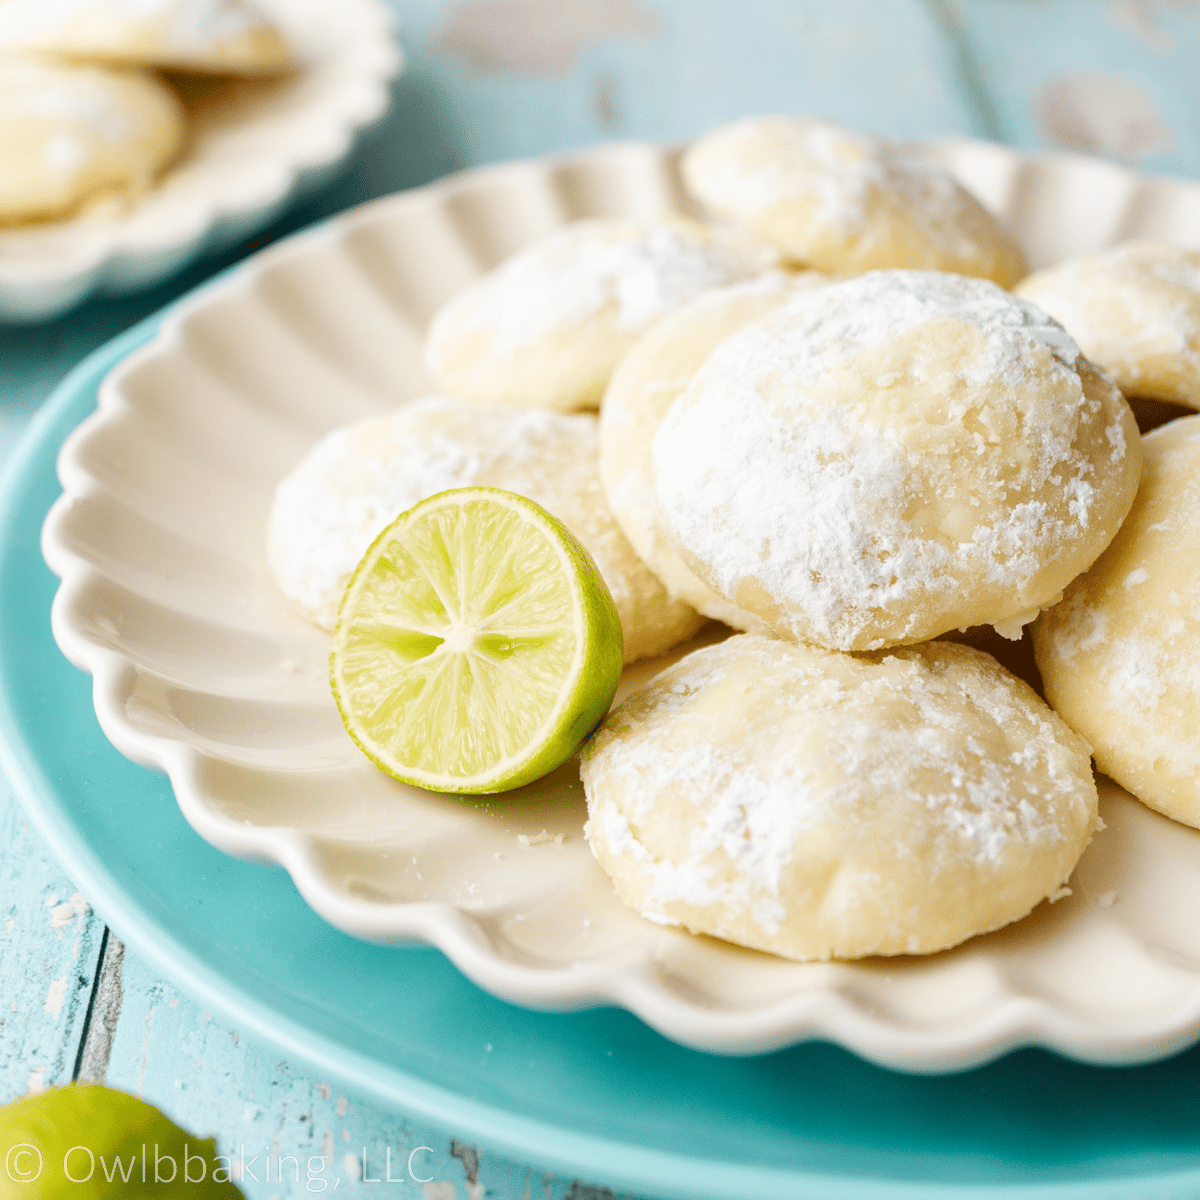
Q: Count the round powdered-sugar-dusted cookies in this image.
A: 10